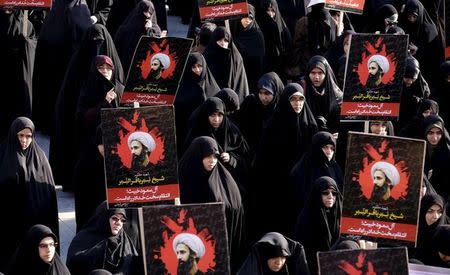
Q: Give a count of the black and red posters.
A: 9